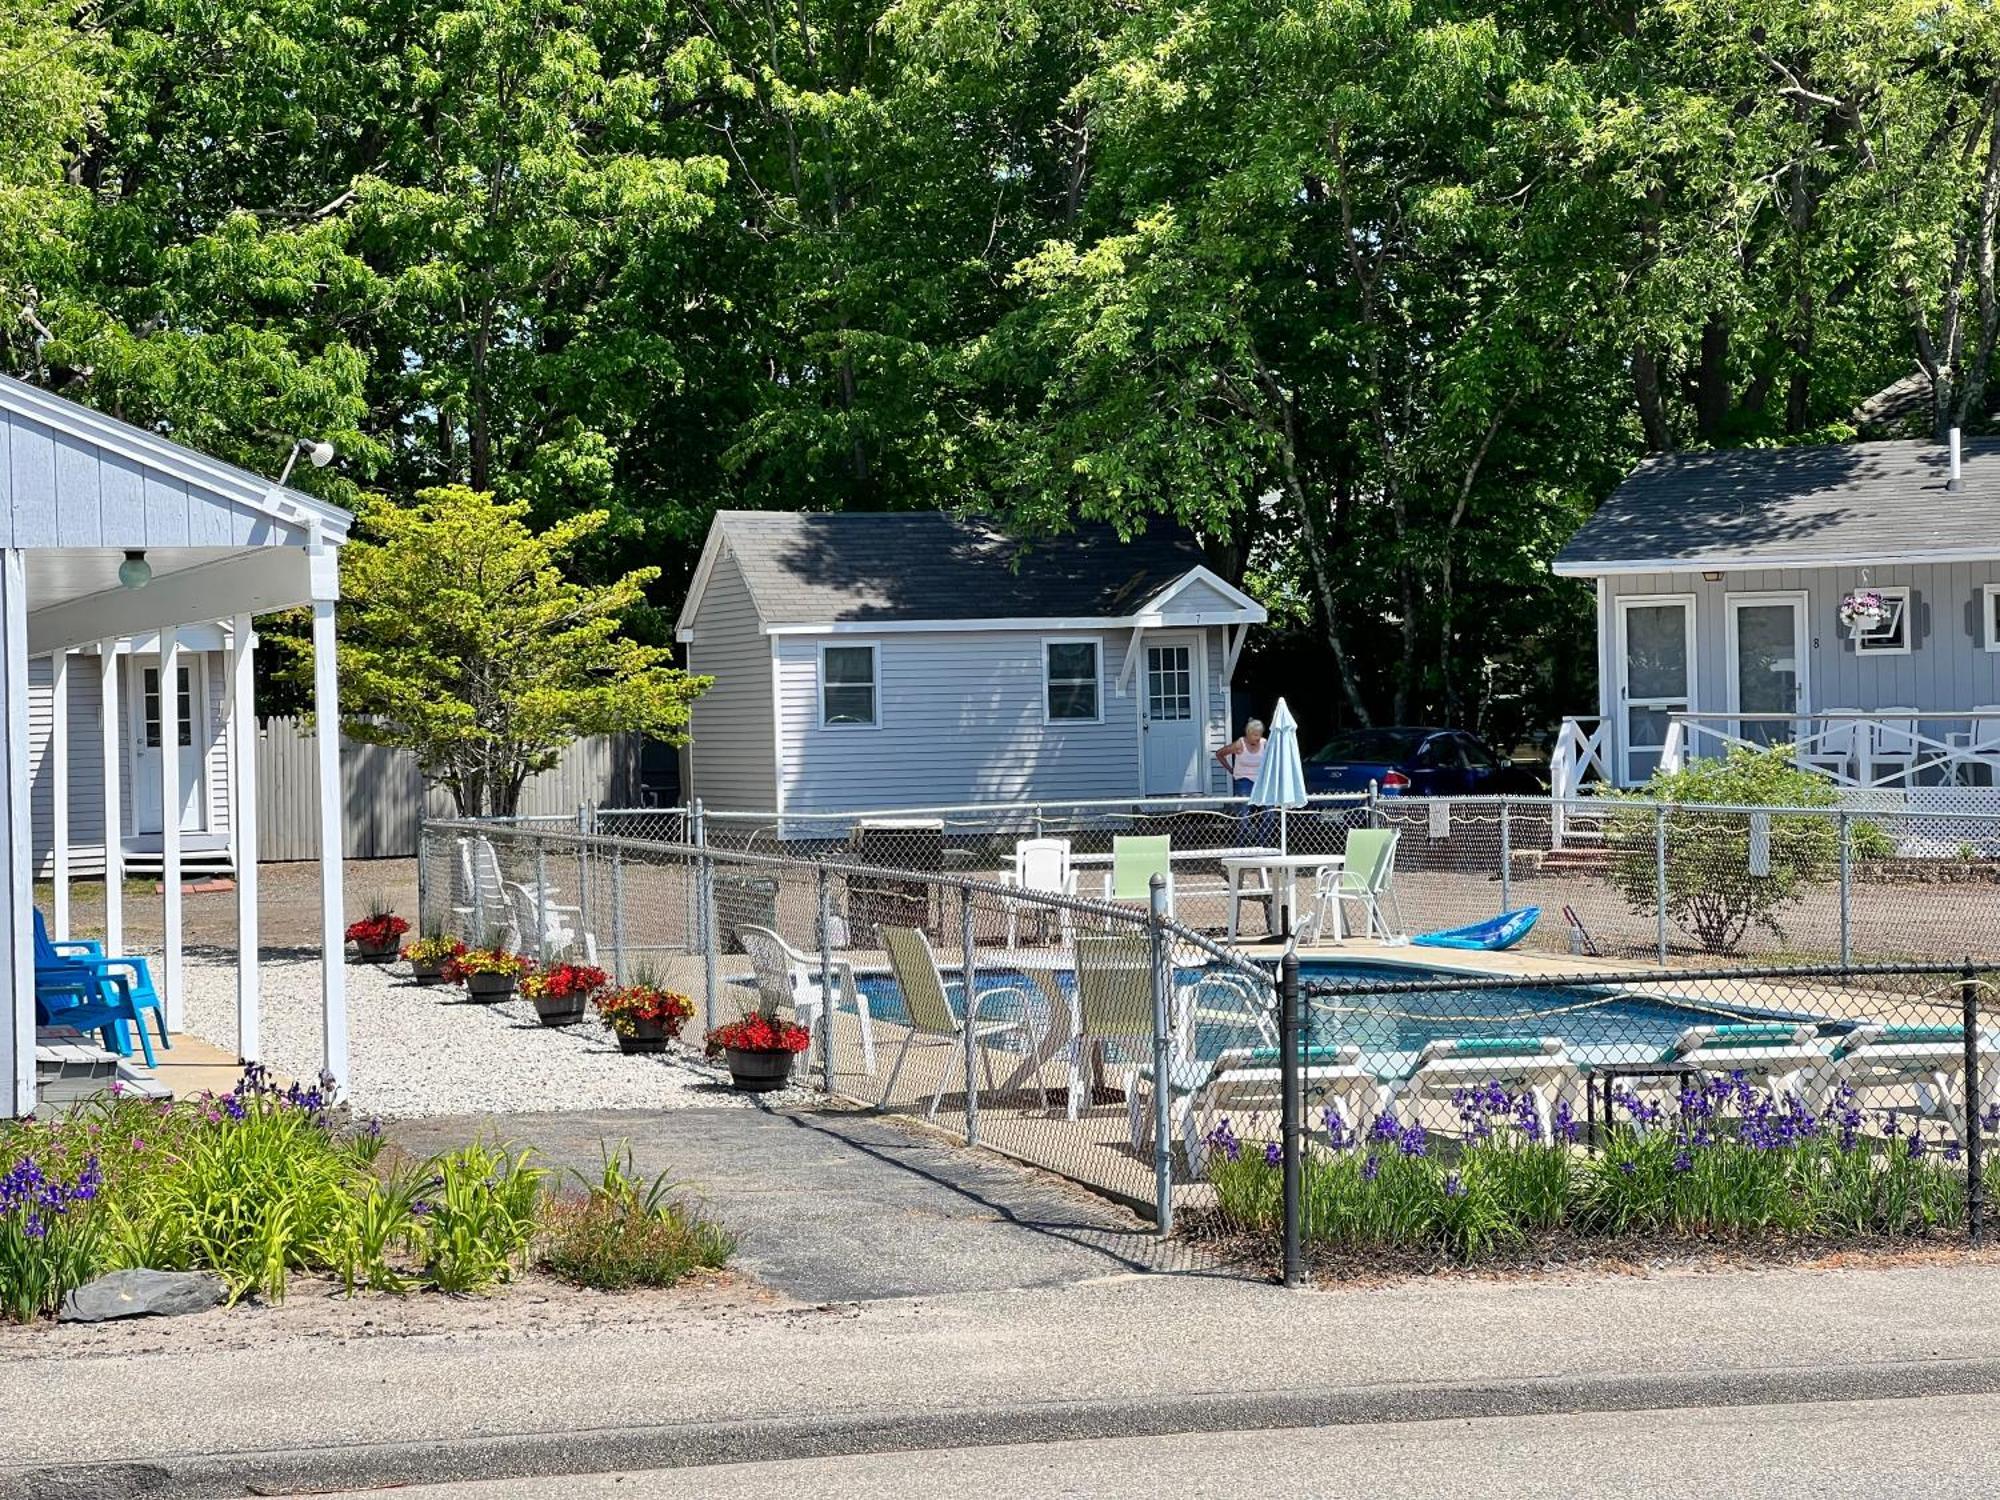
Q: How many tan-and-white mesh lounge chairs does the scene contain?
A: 2